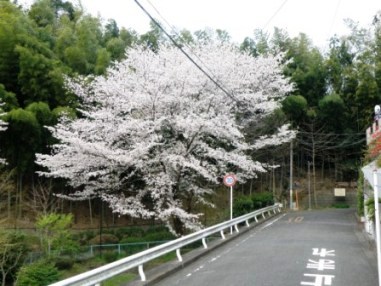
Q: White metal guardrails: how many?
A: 1